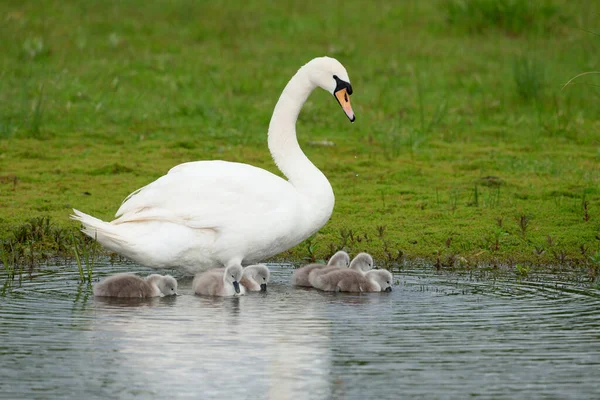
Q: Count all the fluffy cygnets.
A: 6